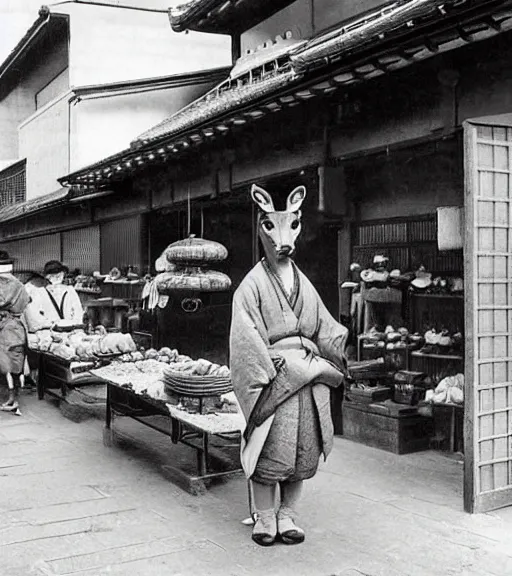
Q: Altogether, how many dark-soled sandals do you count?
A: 2